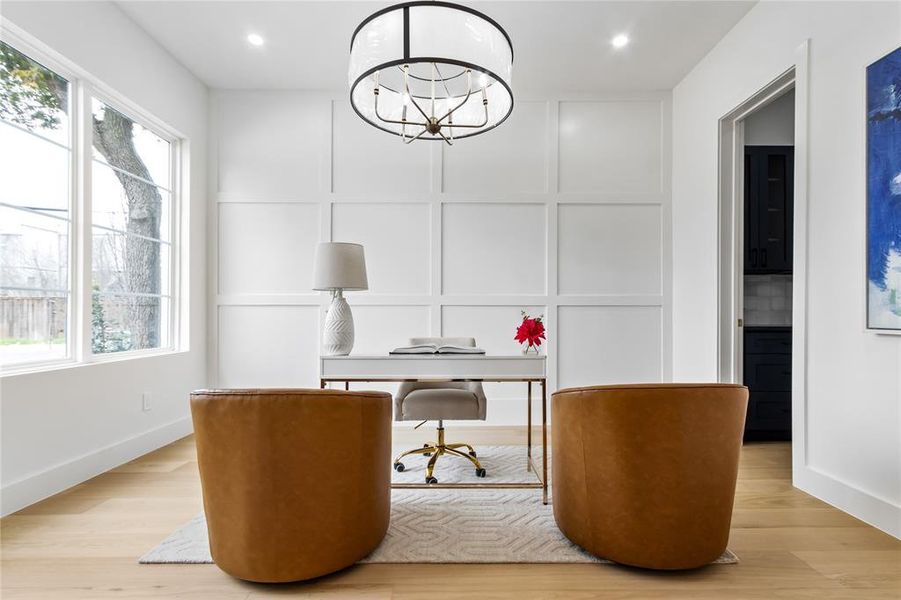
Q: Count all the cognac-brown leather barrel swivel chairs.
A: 2